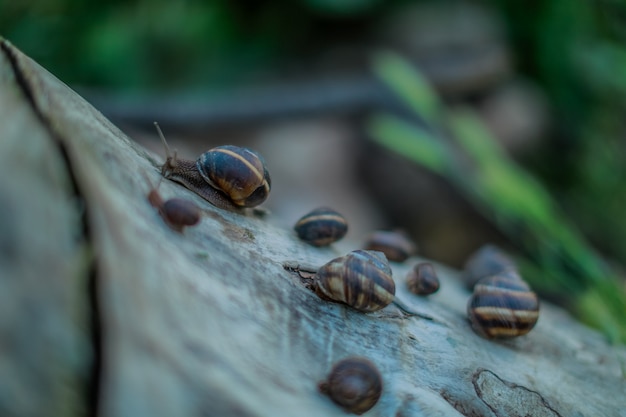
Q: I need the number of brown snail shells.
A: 9